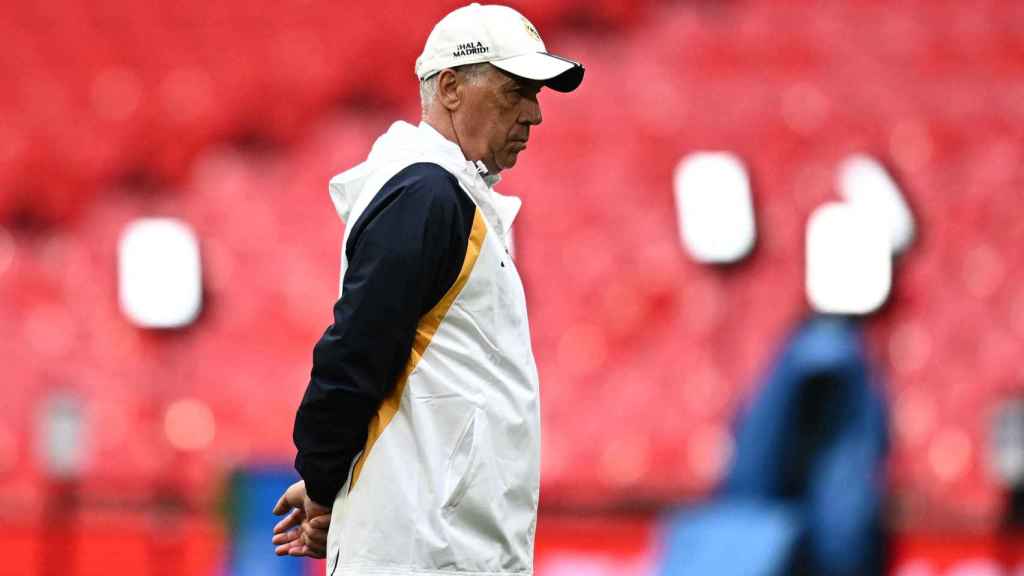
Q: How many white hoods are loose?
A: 1